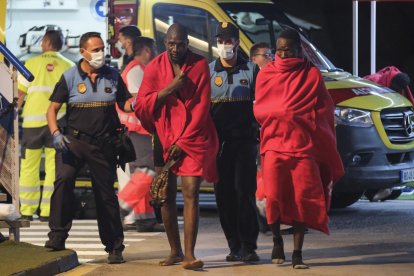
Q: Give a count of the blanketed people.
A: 2